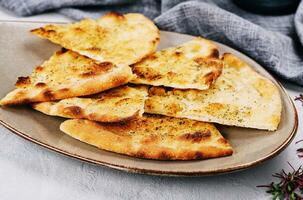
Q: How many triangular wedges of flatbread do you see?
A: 6